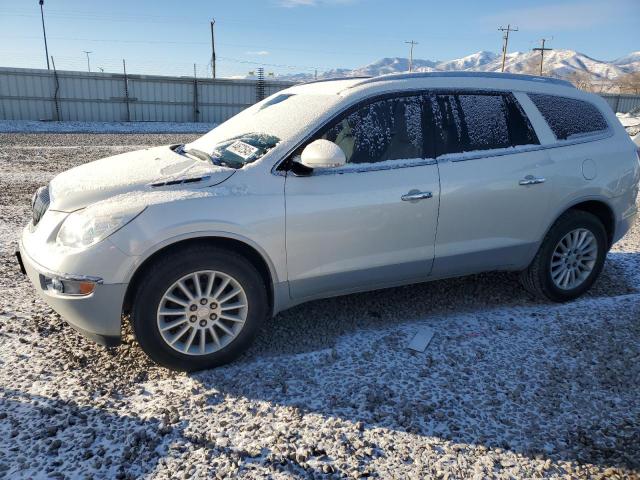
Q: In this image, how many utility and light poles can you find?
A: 6